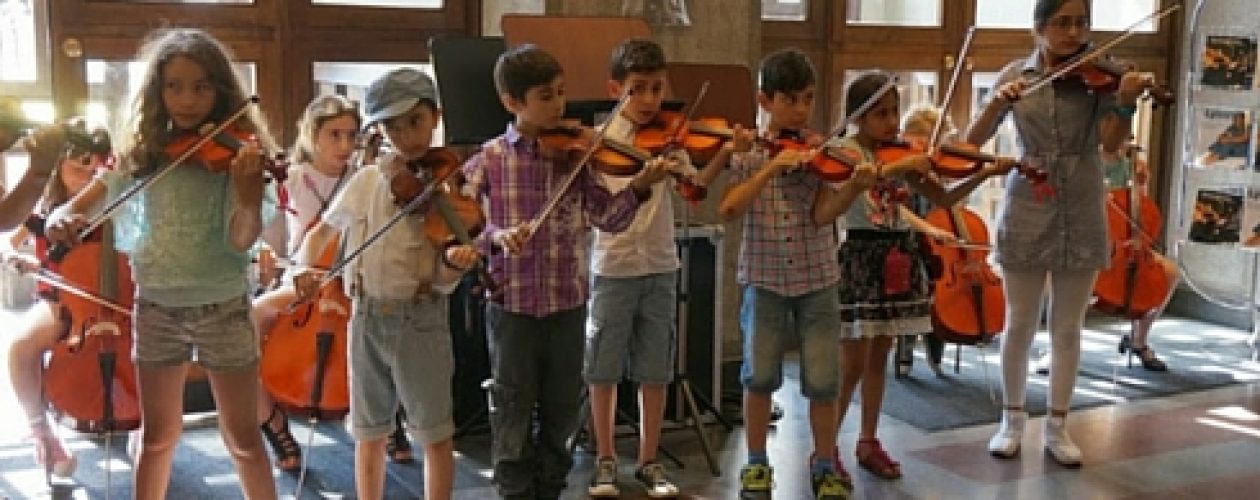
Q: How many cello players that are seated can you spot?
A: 4